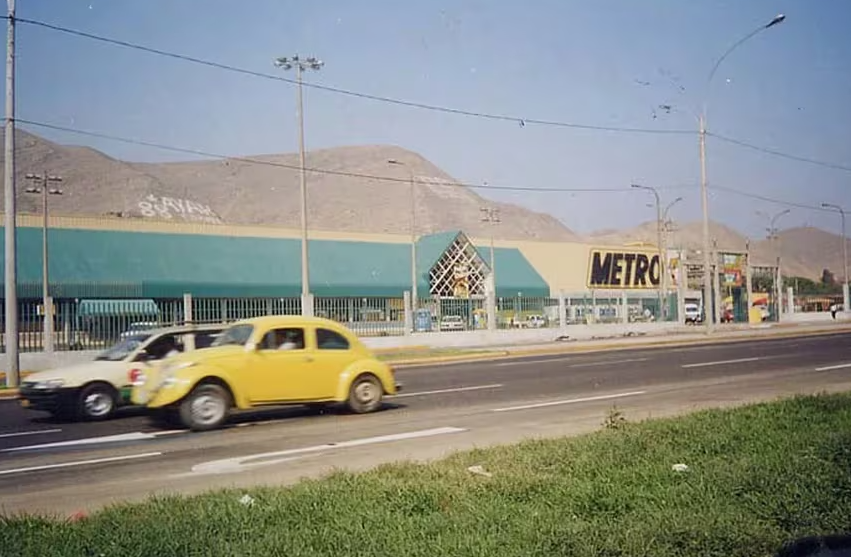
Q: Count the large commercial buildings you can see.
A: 1